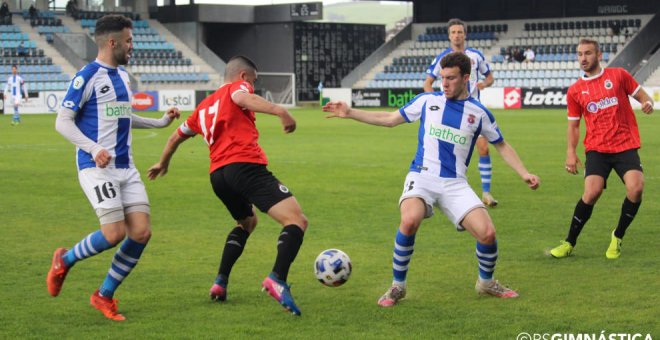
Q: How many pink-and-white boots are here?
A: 2